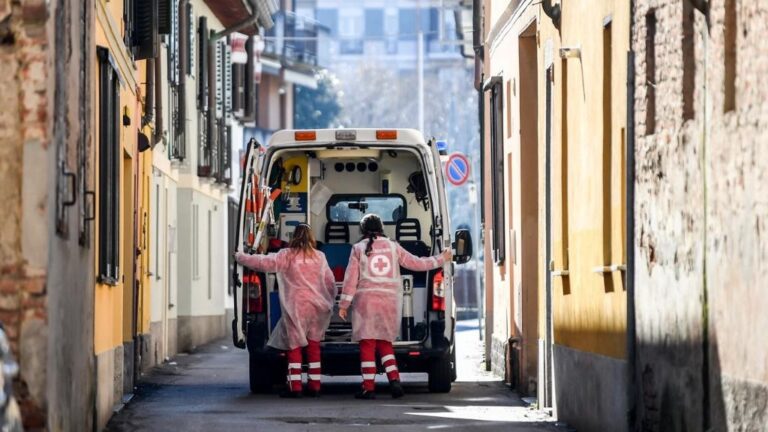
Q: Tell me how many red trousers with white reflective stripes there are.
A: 2